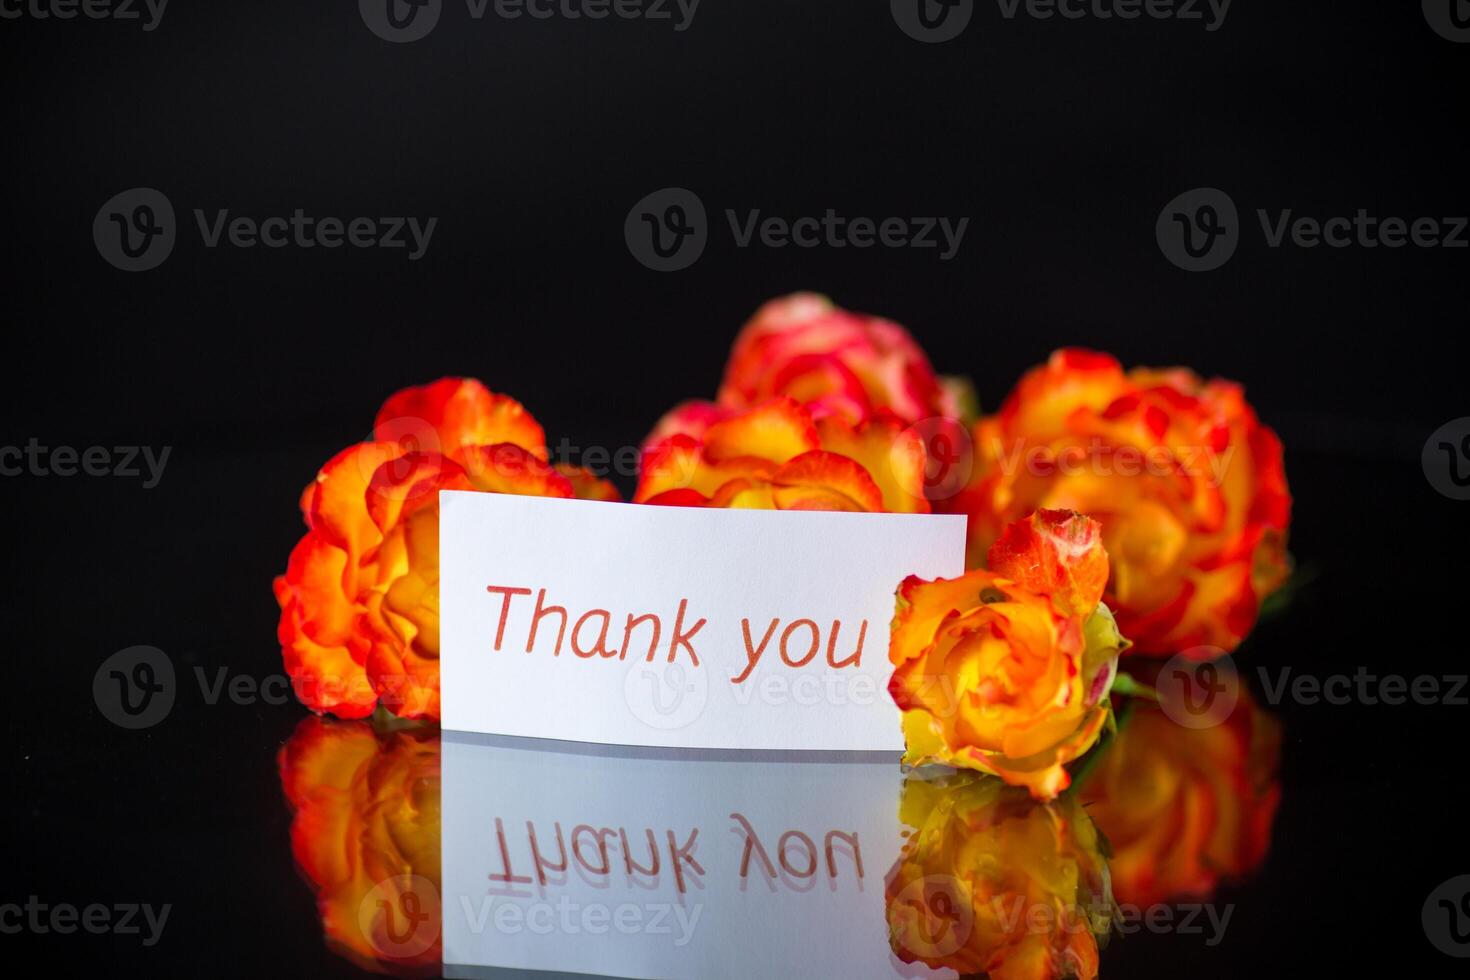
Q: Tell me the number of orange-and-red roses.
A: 4